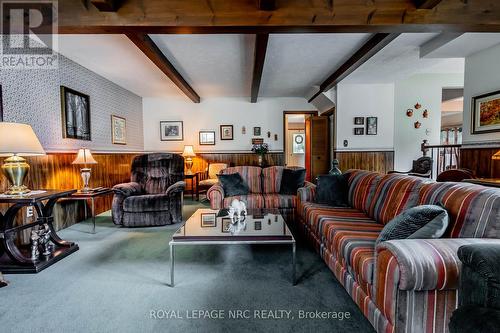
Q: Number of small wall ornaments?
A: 4